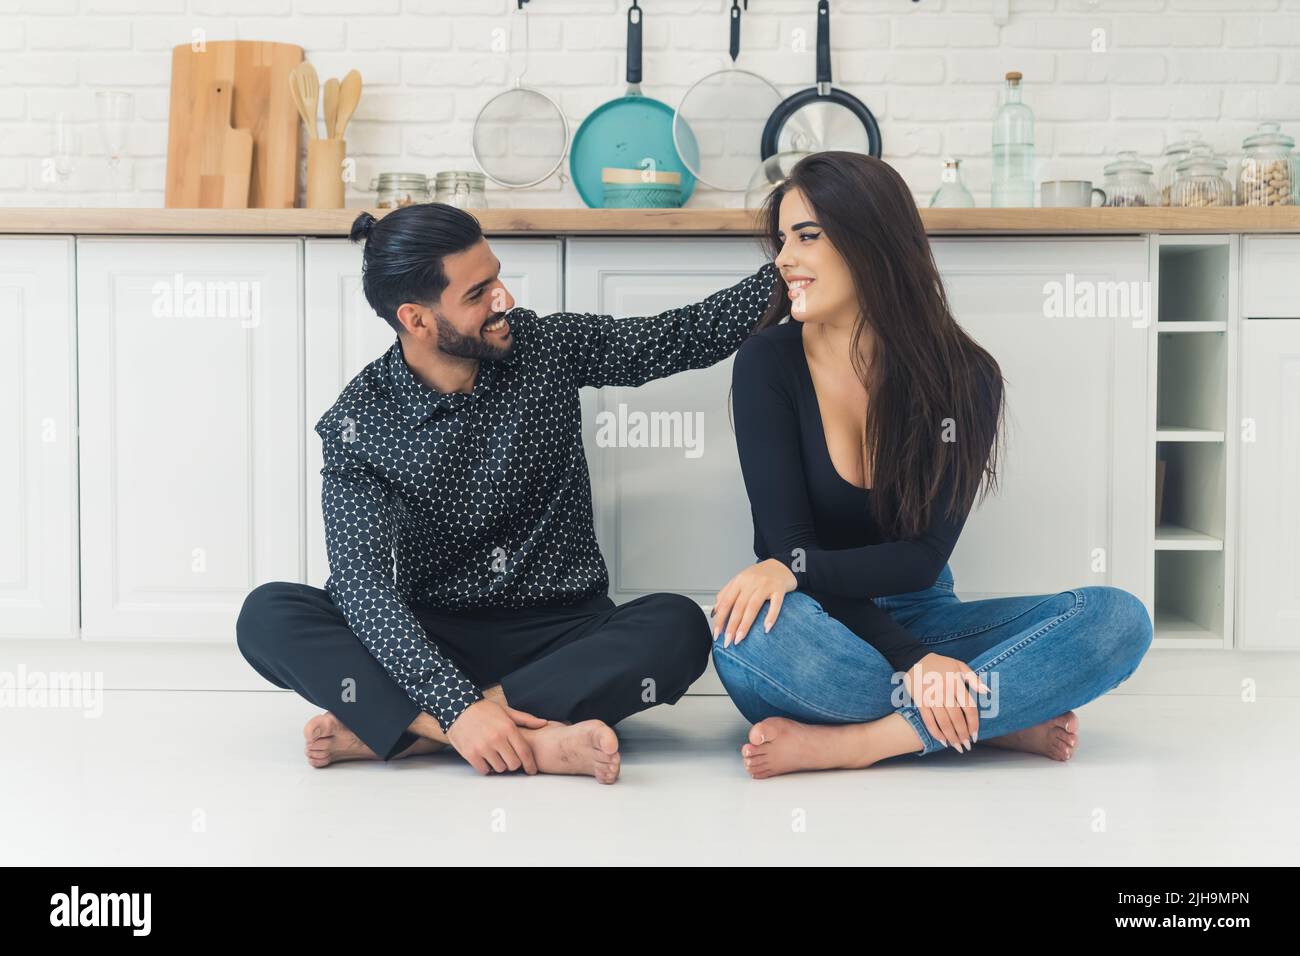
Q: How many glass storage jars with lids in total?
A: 6